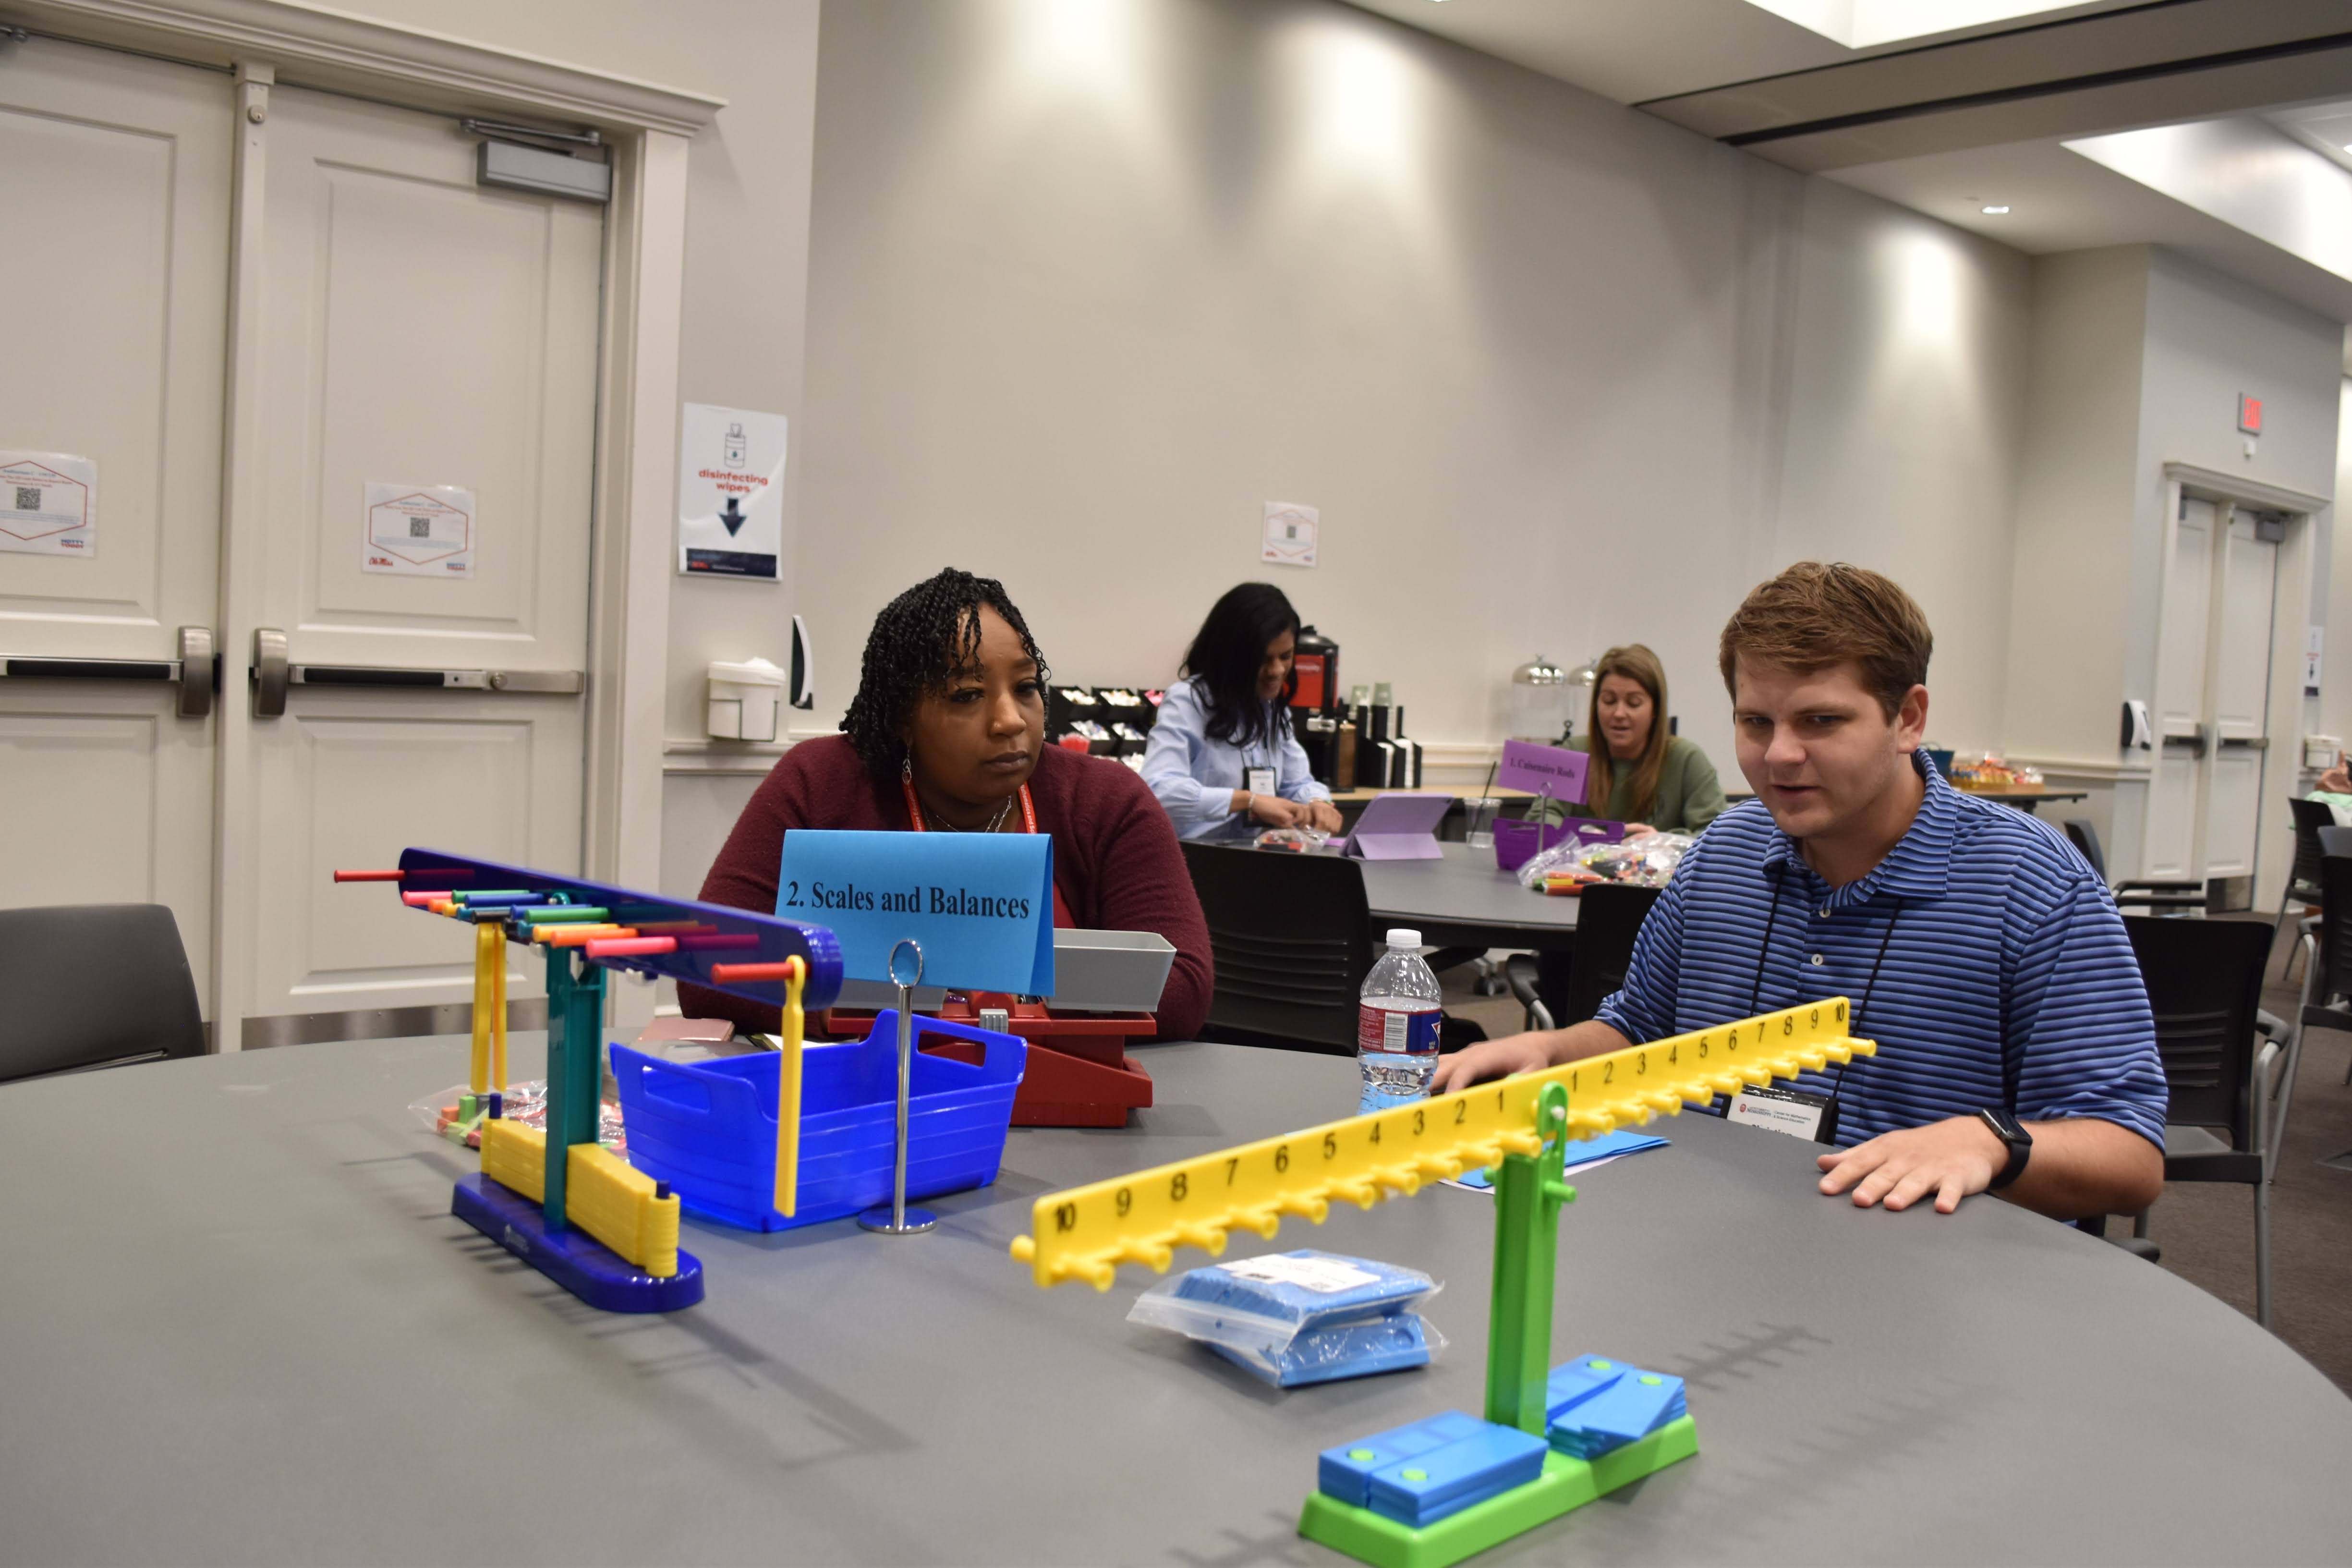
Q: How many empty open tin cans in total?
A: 0